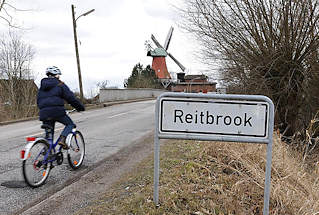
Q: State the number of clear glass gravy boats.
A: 0